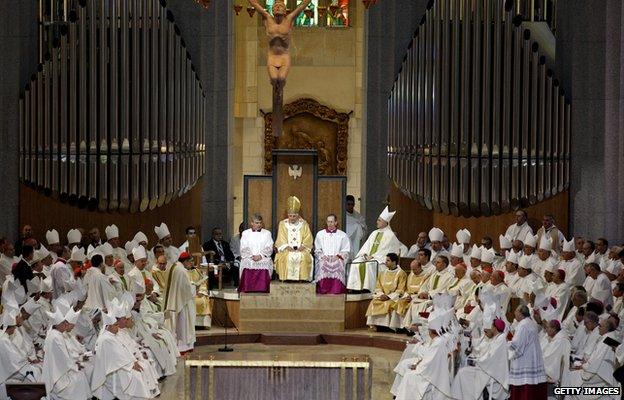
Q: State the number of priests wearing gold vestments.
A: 5